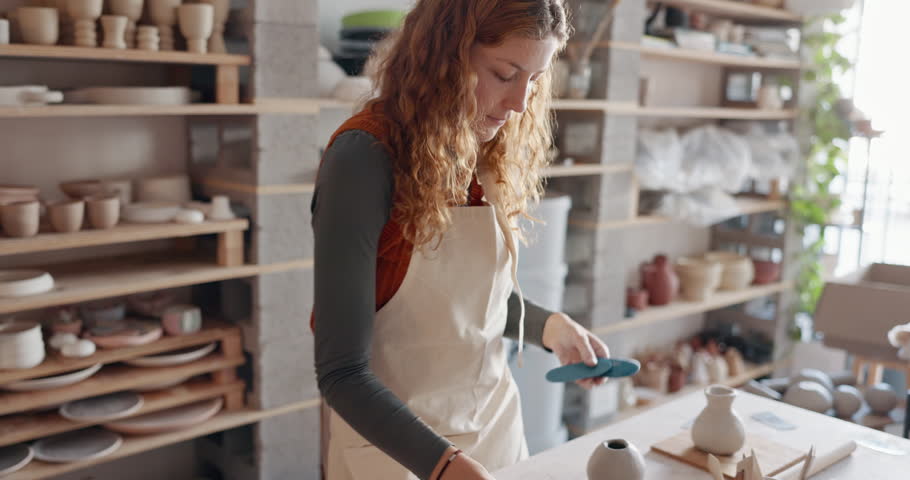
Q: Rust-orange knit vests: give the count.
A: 1